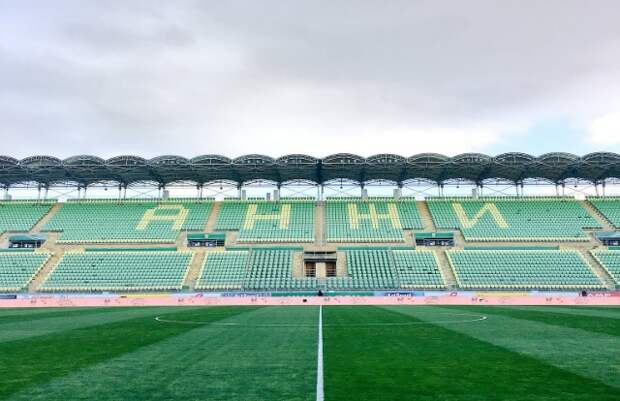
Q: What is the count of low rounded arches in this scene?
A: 15